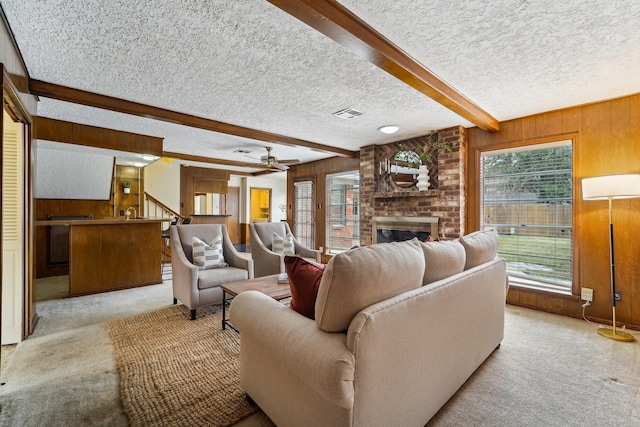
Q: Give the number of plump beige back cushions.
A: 3